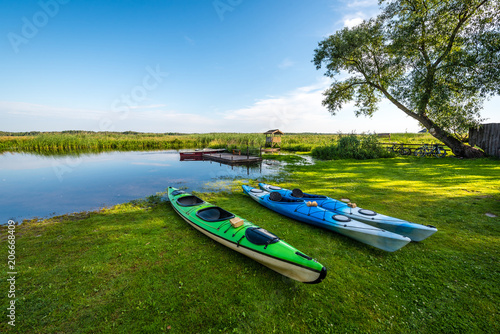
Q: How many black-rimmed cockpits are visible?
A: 2